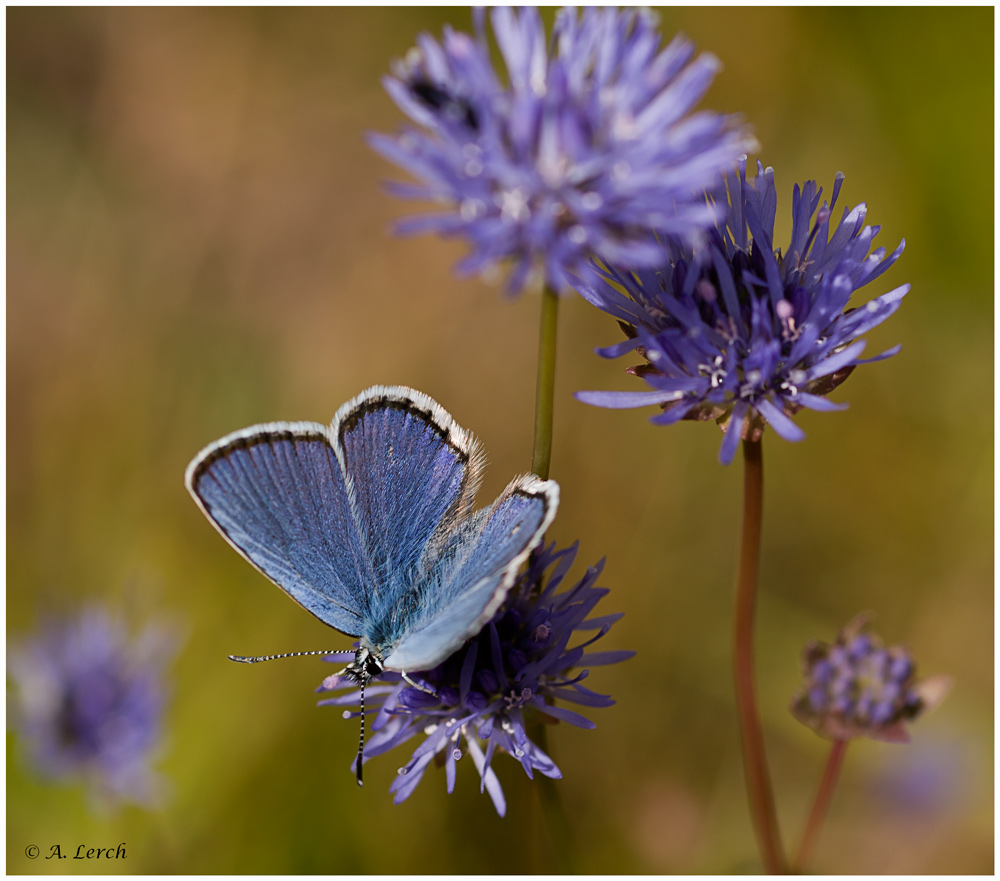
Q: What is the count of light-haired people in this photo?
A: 0